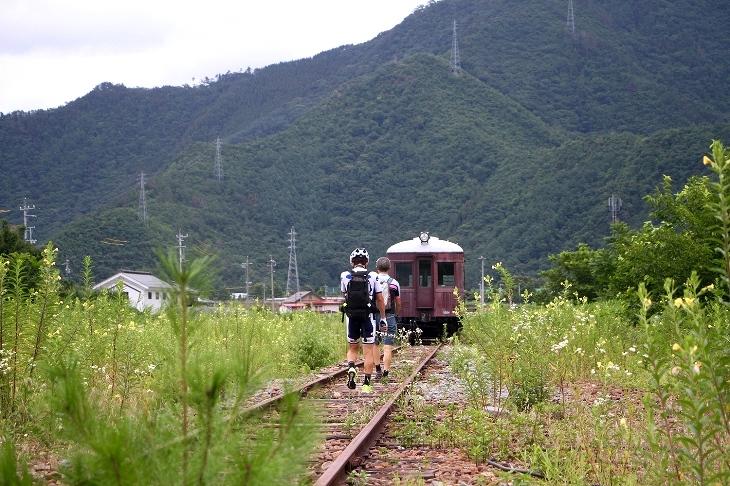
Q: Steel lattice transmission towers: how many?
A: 5